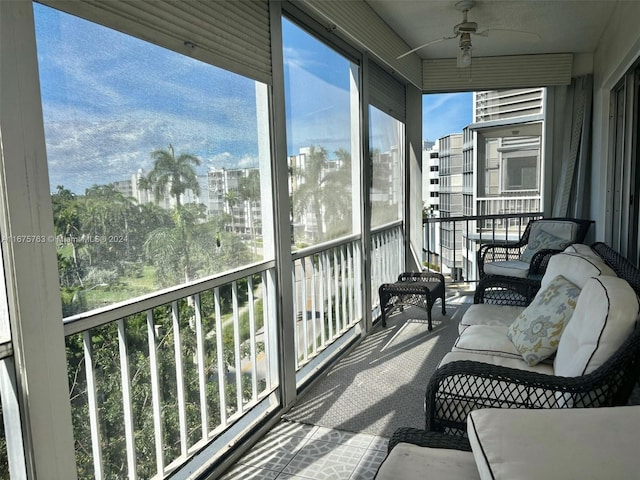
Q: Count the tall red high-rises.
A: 0